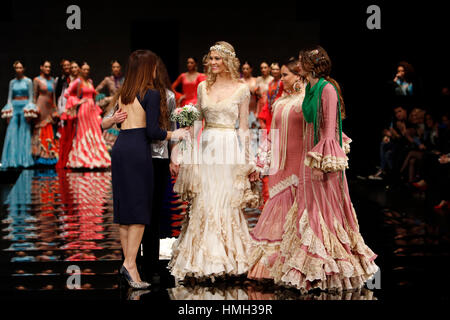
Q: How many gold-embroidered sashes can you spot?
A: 1